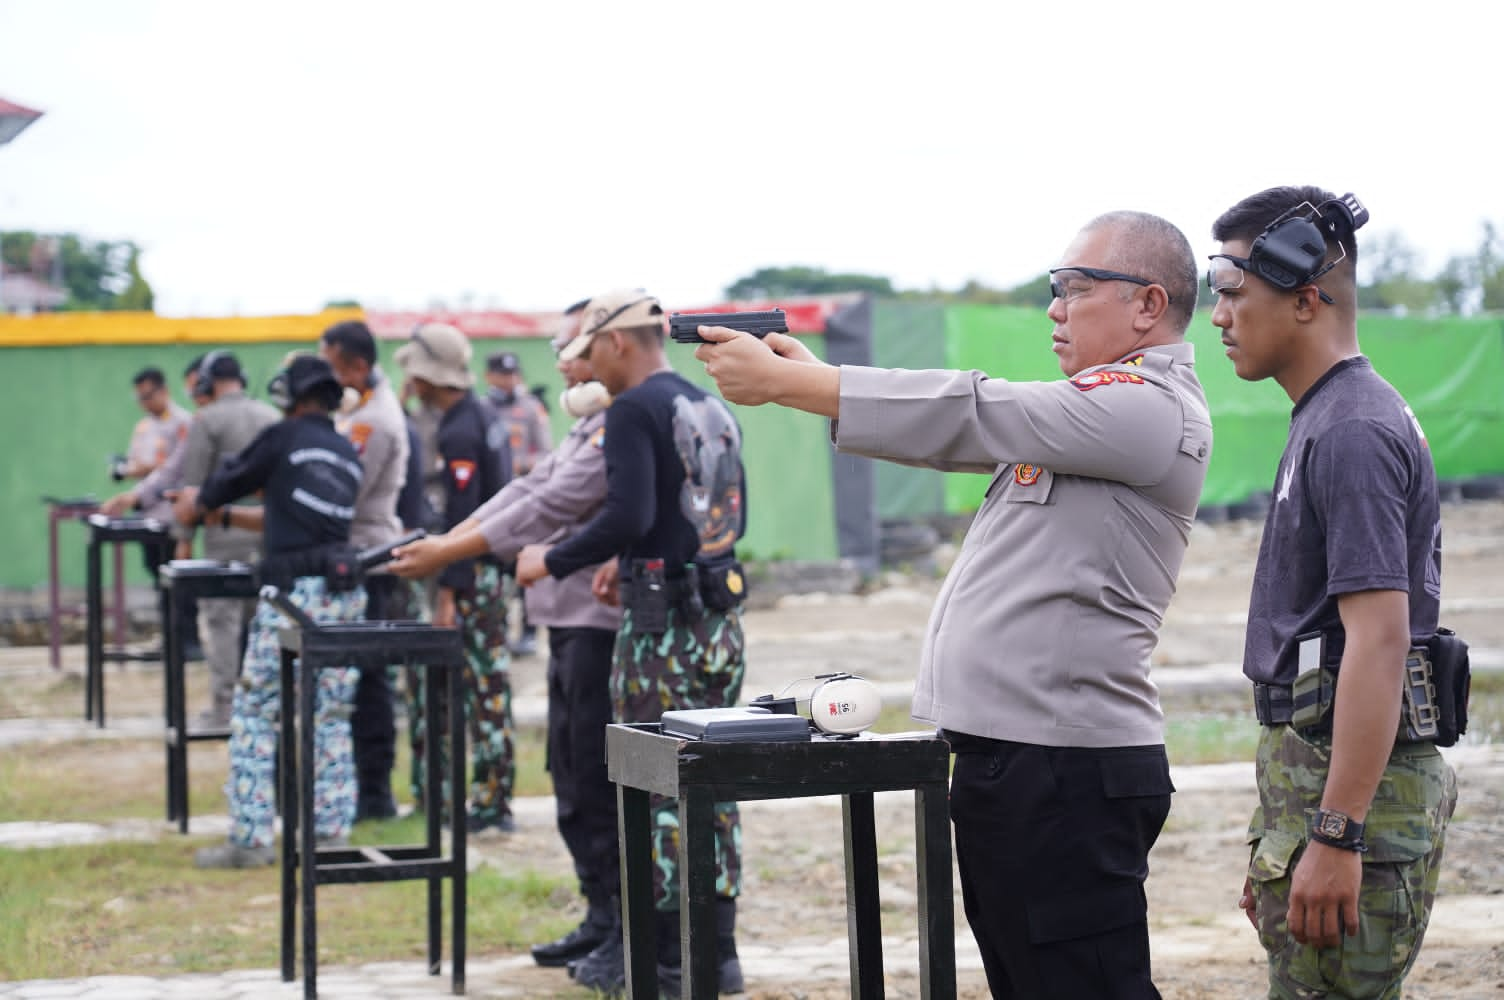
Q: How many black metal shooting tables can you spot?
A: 4